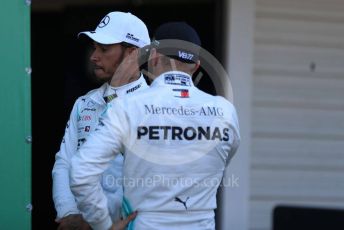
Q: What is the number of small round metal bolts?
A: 4